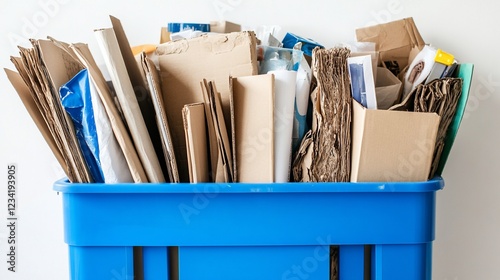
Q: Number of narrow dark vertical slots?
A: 4